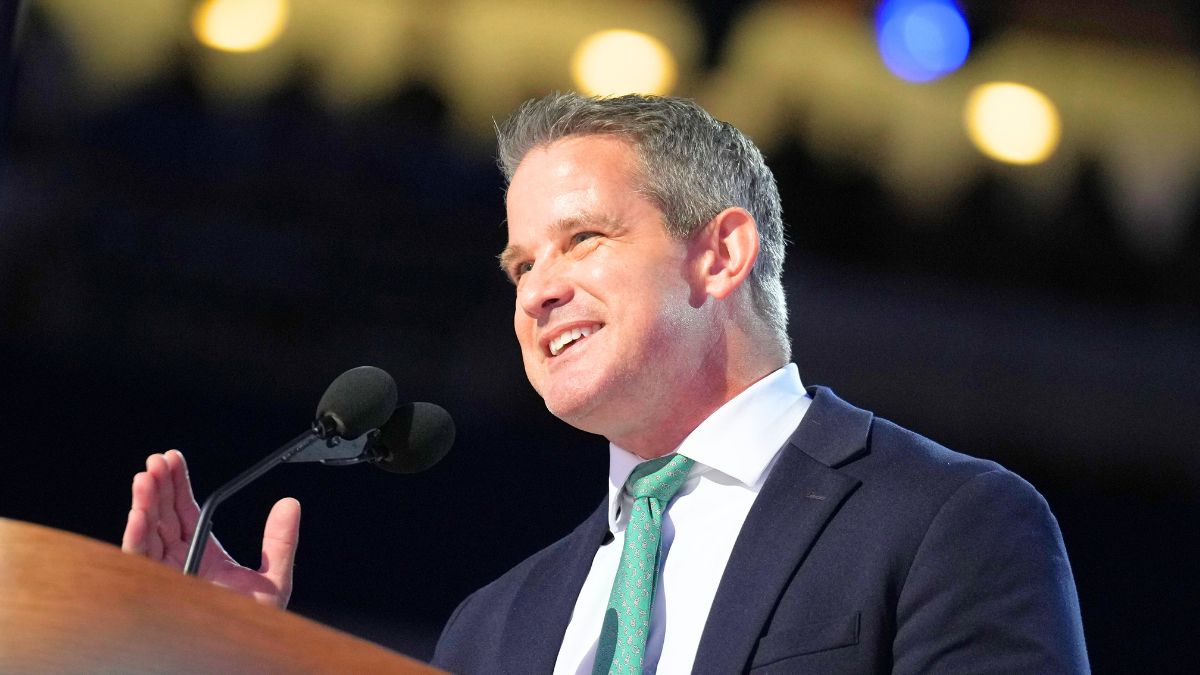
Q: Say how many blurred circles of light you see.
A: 4